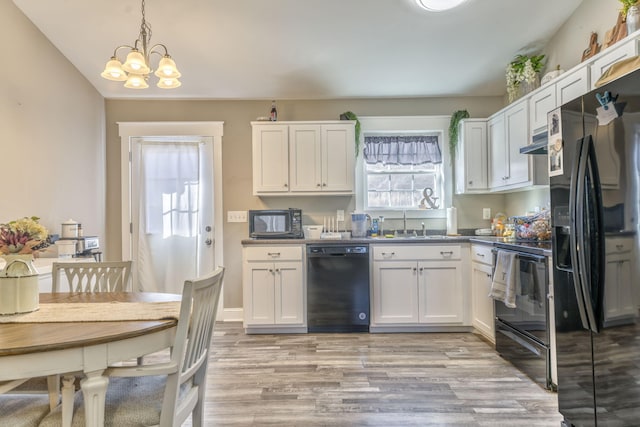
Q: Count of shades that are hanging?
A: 5